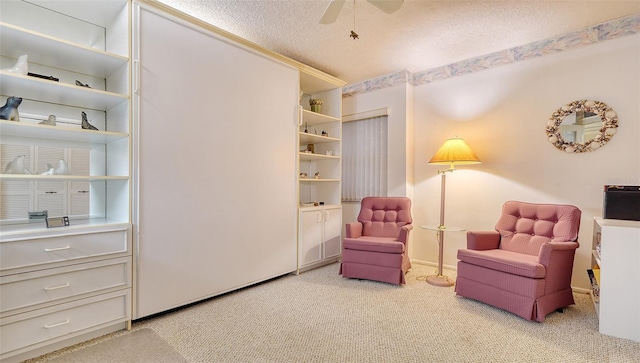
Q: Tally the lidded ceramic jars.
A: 0